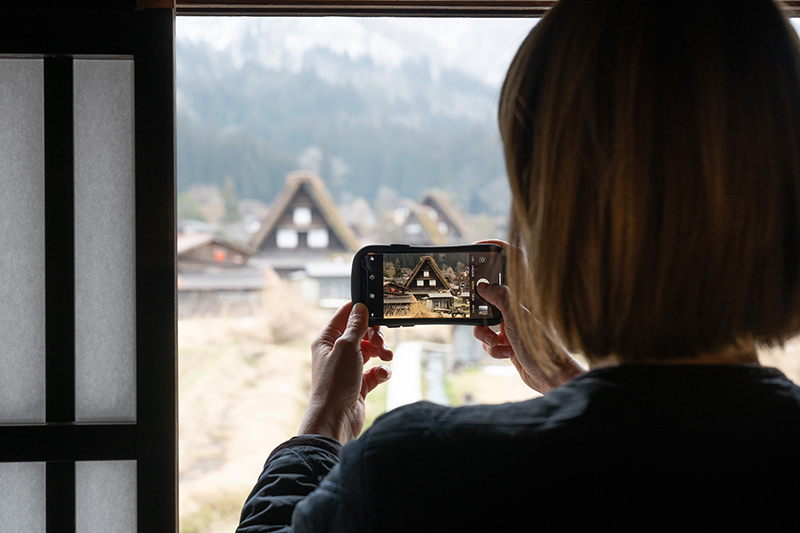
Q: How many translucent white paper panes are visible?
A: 4